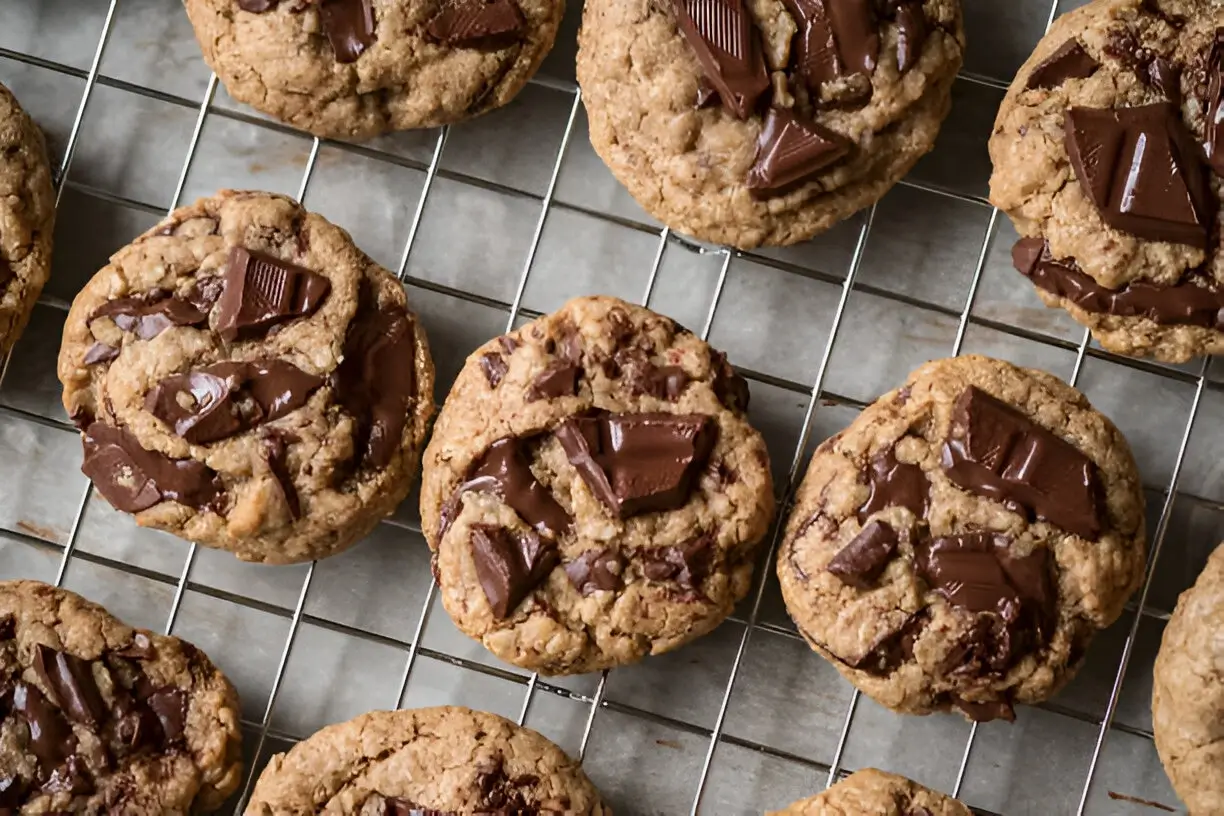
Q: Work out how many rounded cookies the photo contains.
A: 11